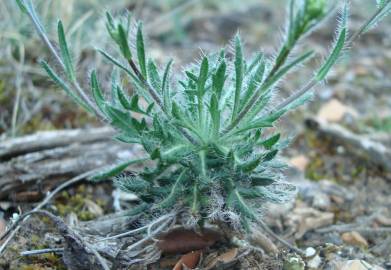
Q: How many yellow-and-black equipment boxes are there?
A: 0